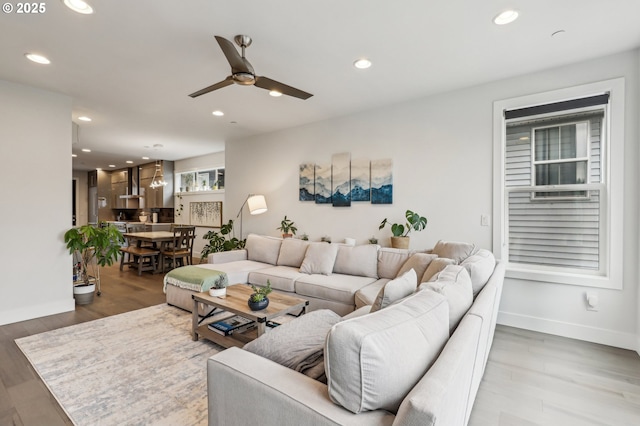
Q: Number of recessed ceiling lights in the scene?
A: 13